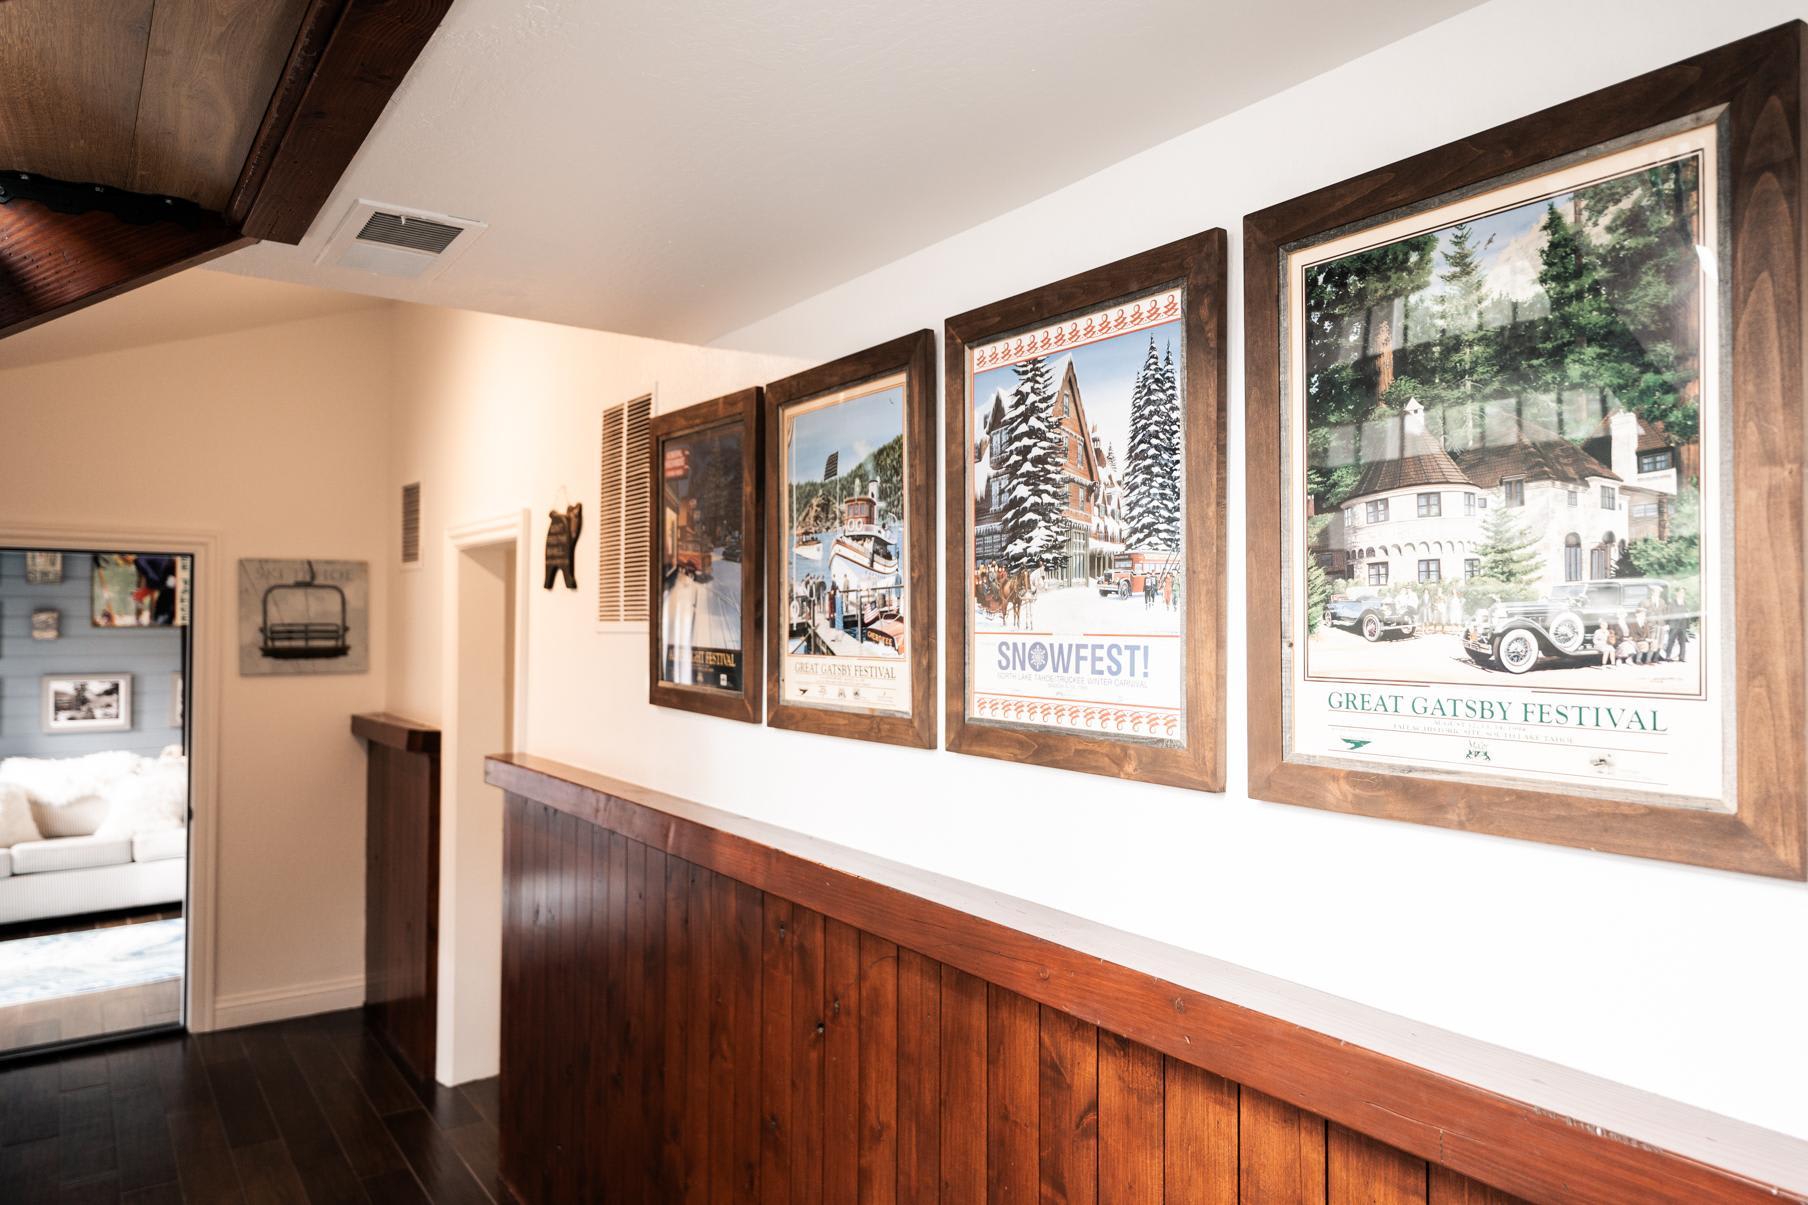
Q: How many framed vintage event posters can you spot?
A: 4